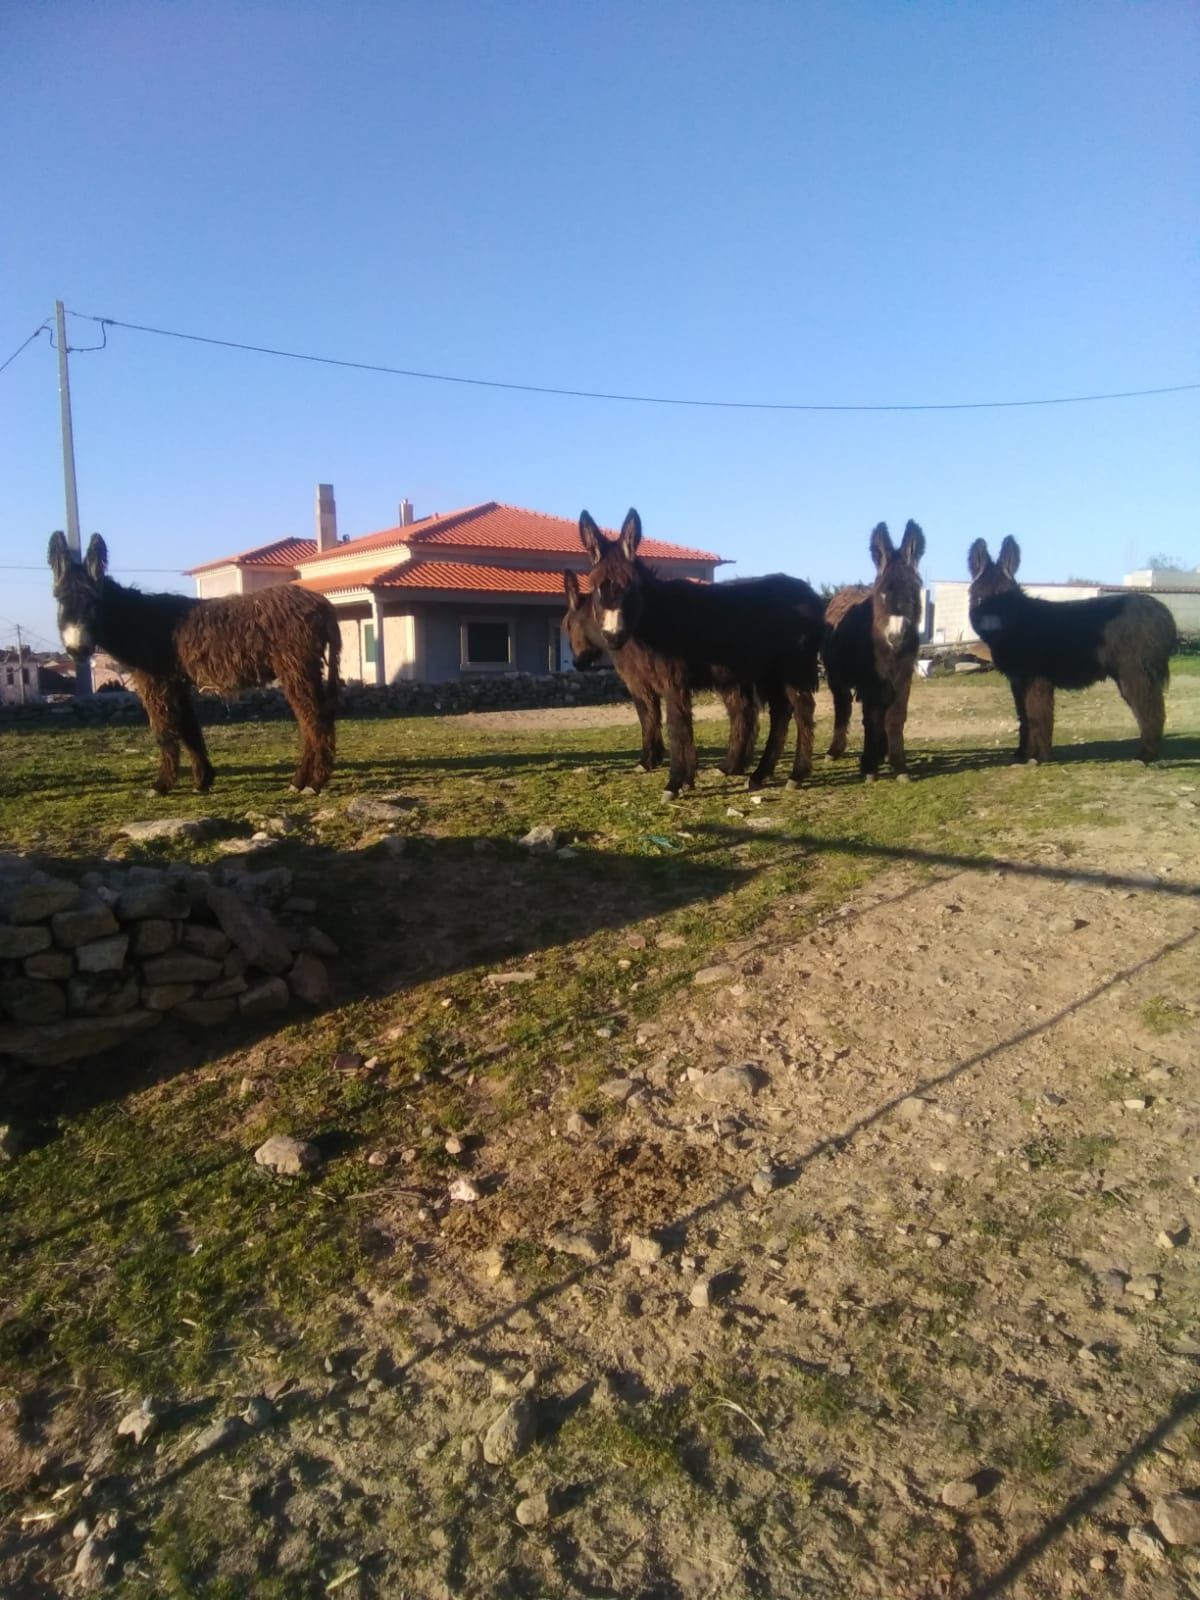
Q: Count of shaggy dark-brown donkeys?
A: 5